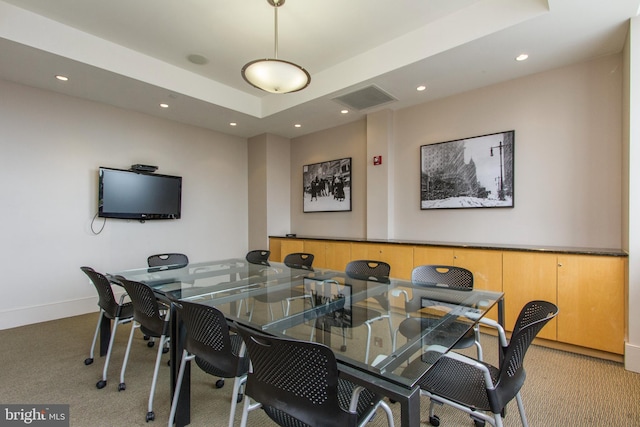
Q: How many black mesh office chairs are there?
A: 10